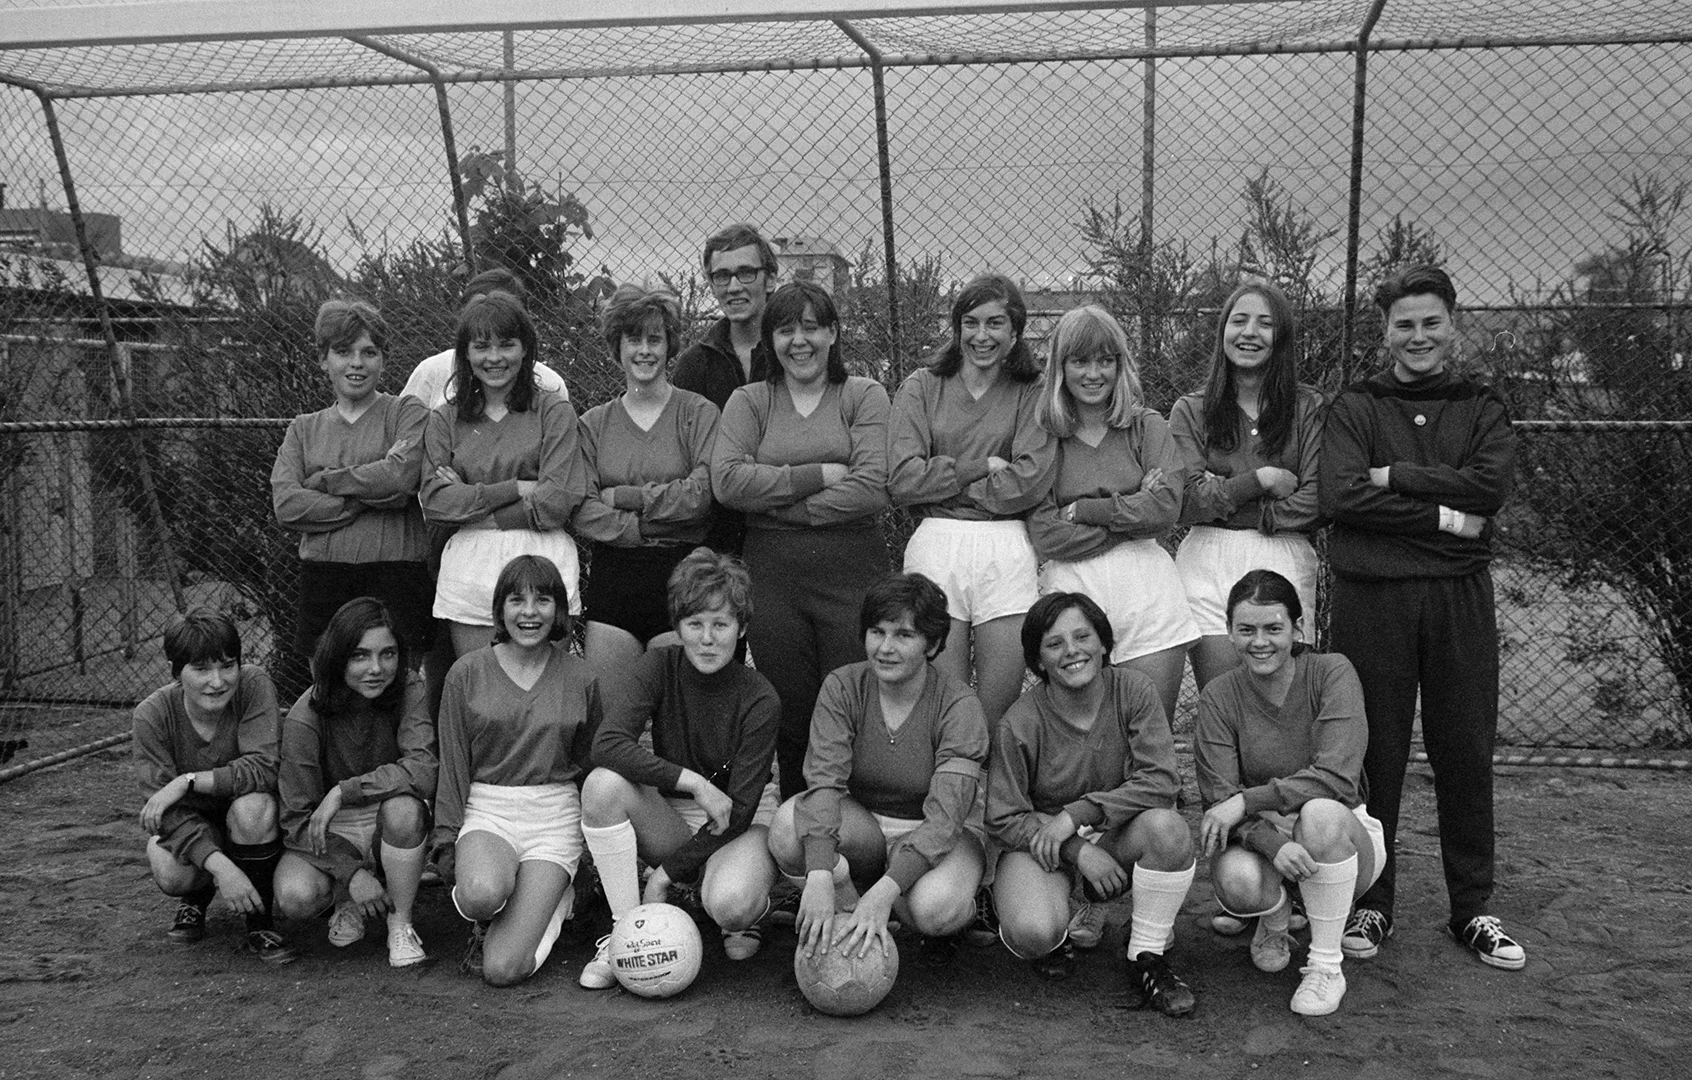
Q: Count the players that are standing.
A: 8